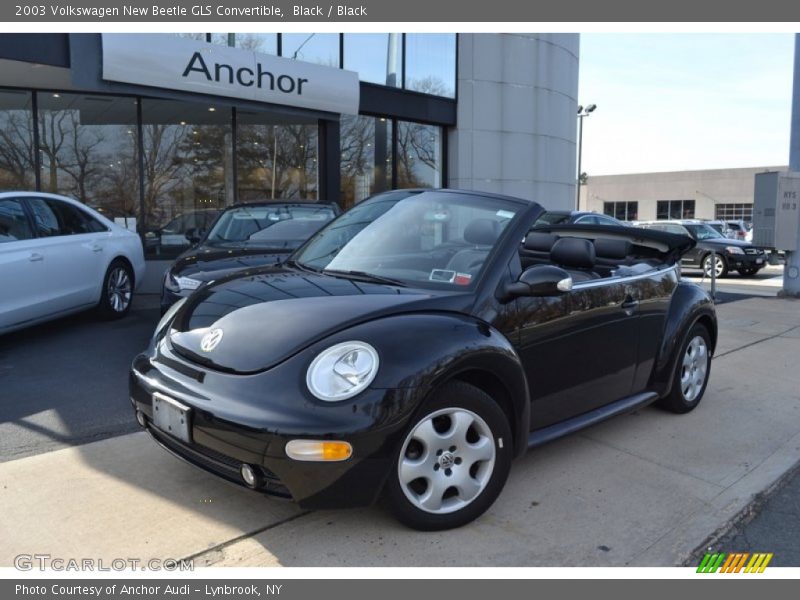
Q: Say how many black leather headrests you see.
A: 4